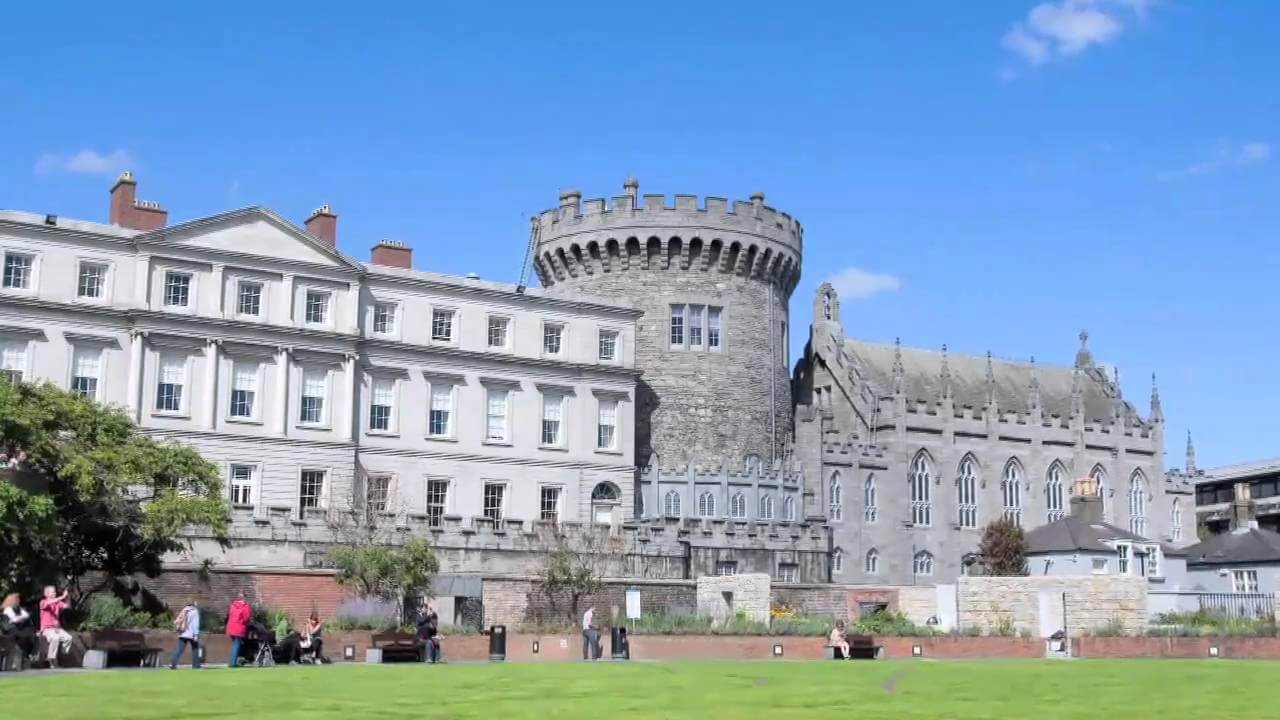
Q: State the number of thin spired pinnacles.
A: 8